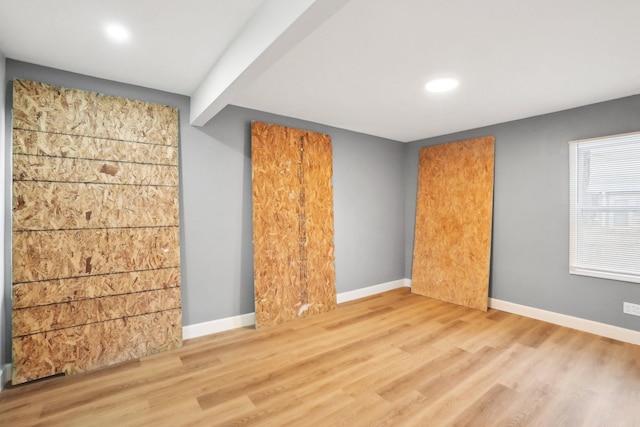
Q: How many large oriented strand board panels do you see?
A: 3